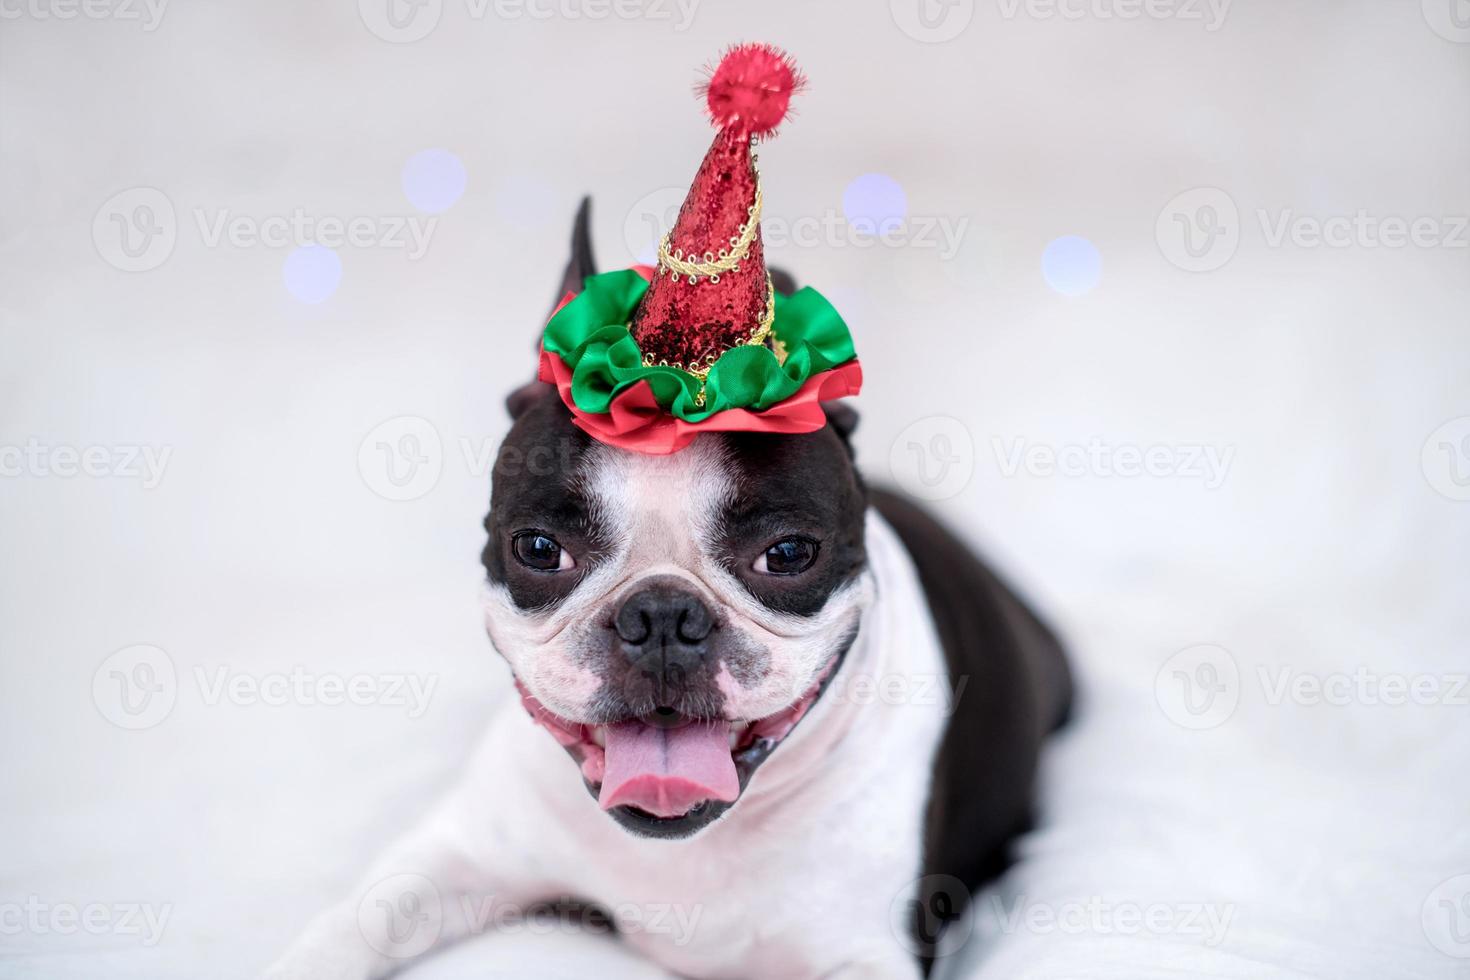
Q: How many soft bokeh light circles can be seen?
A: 4